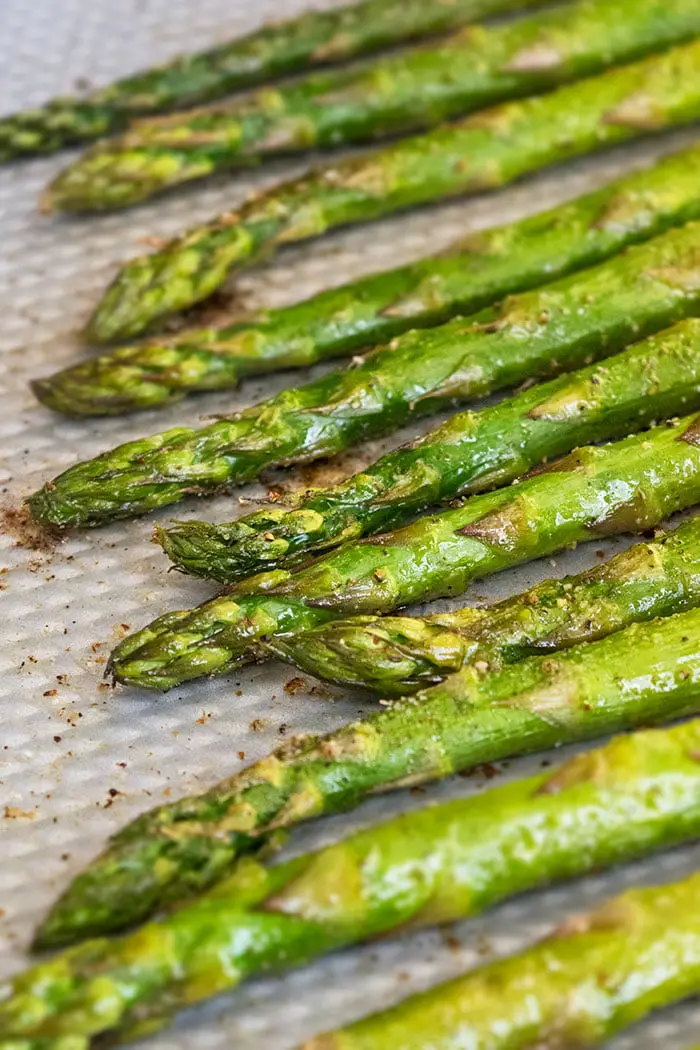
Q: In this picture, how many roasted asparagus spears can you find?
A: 11